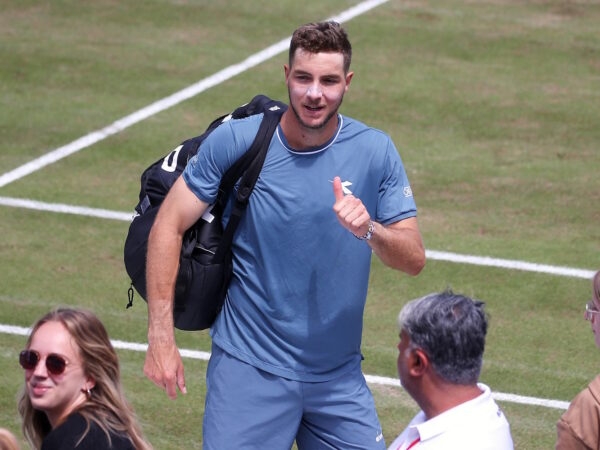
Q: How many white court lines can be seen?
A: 3